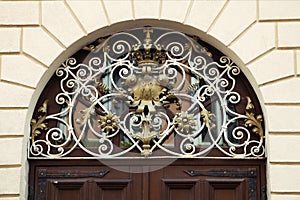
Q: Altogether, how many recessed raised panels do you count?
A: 4